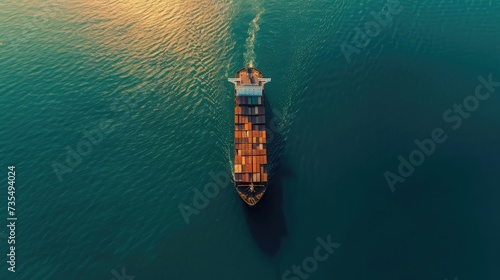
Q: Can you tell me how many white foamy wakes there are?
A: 1